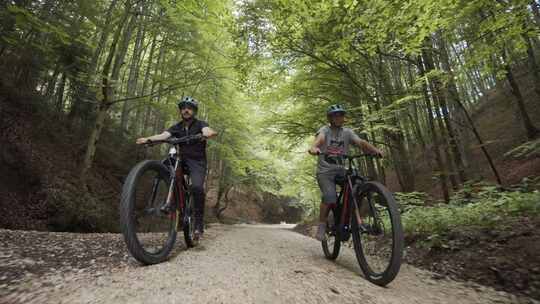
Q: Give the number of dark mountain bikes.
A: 2